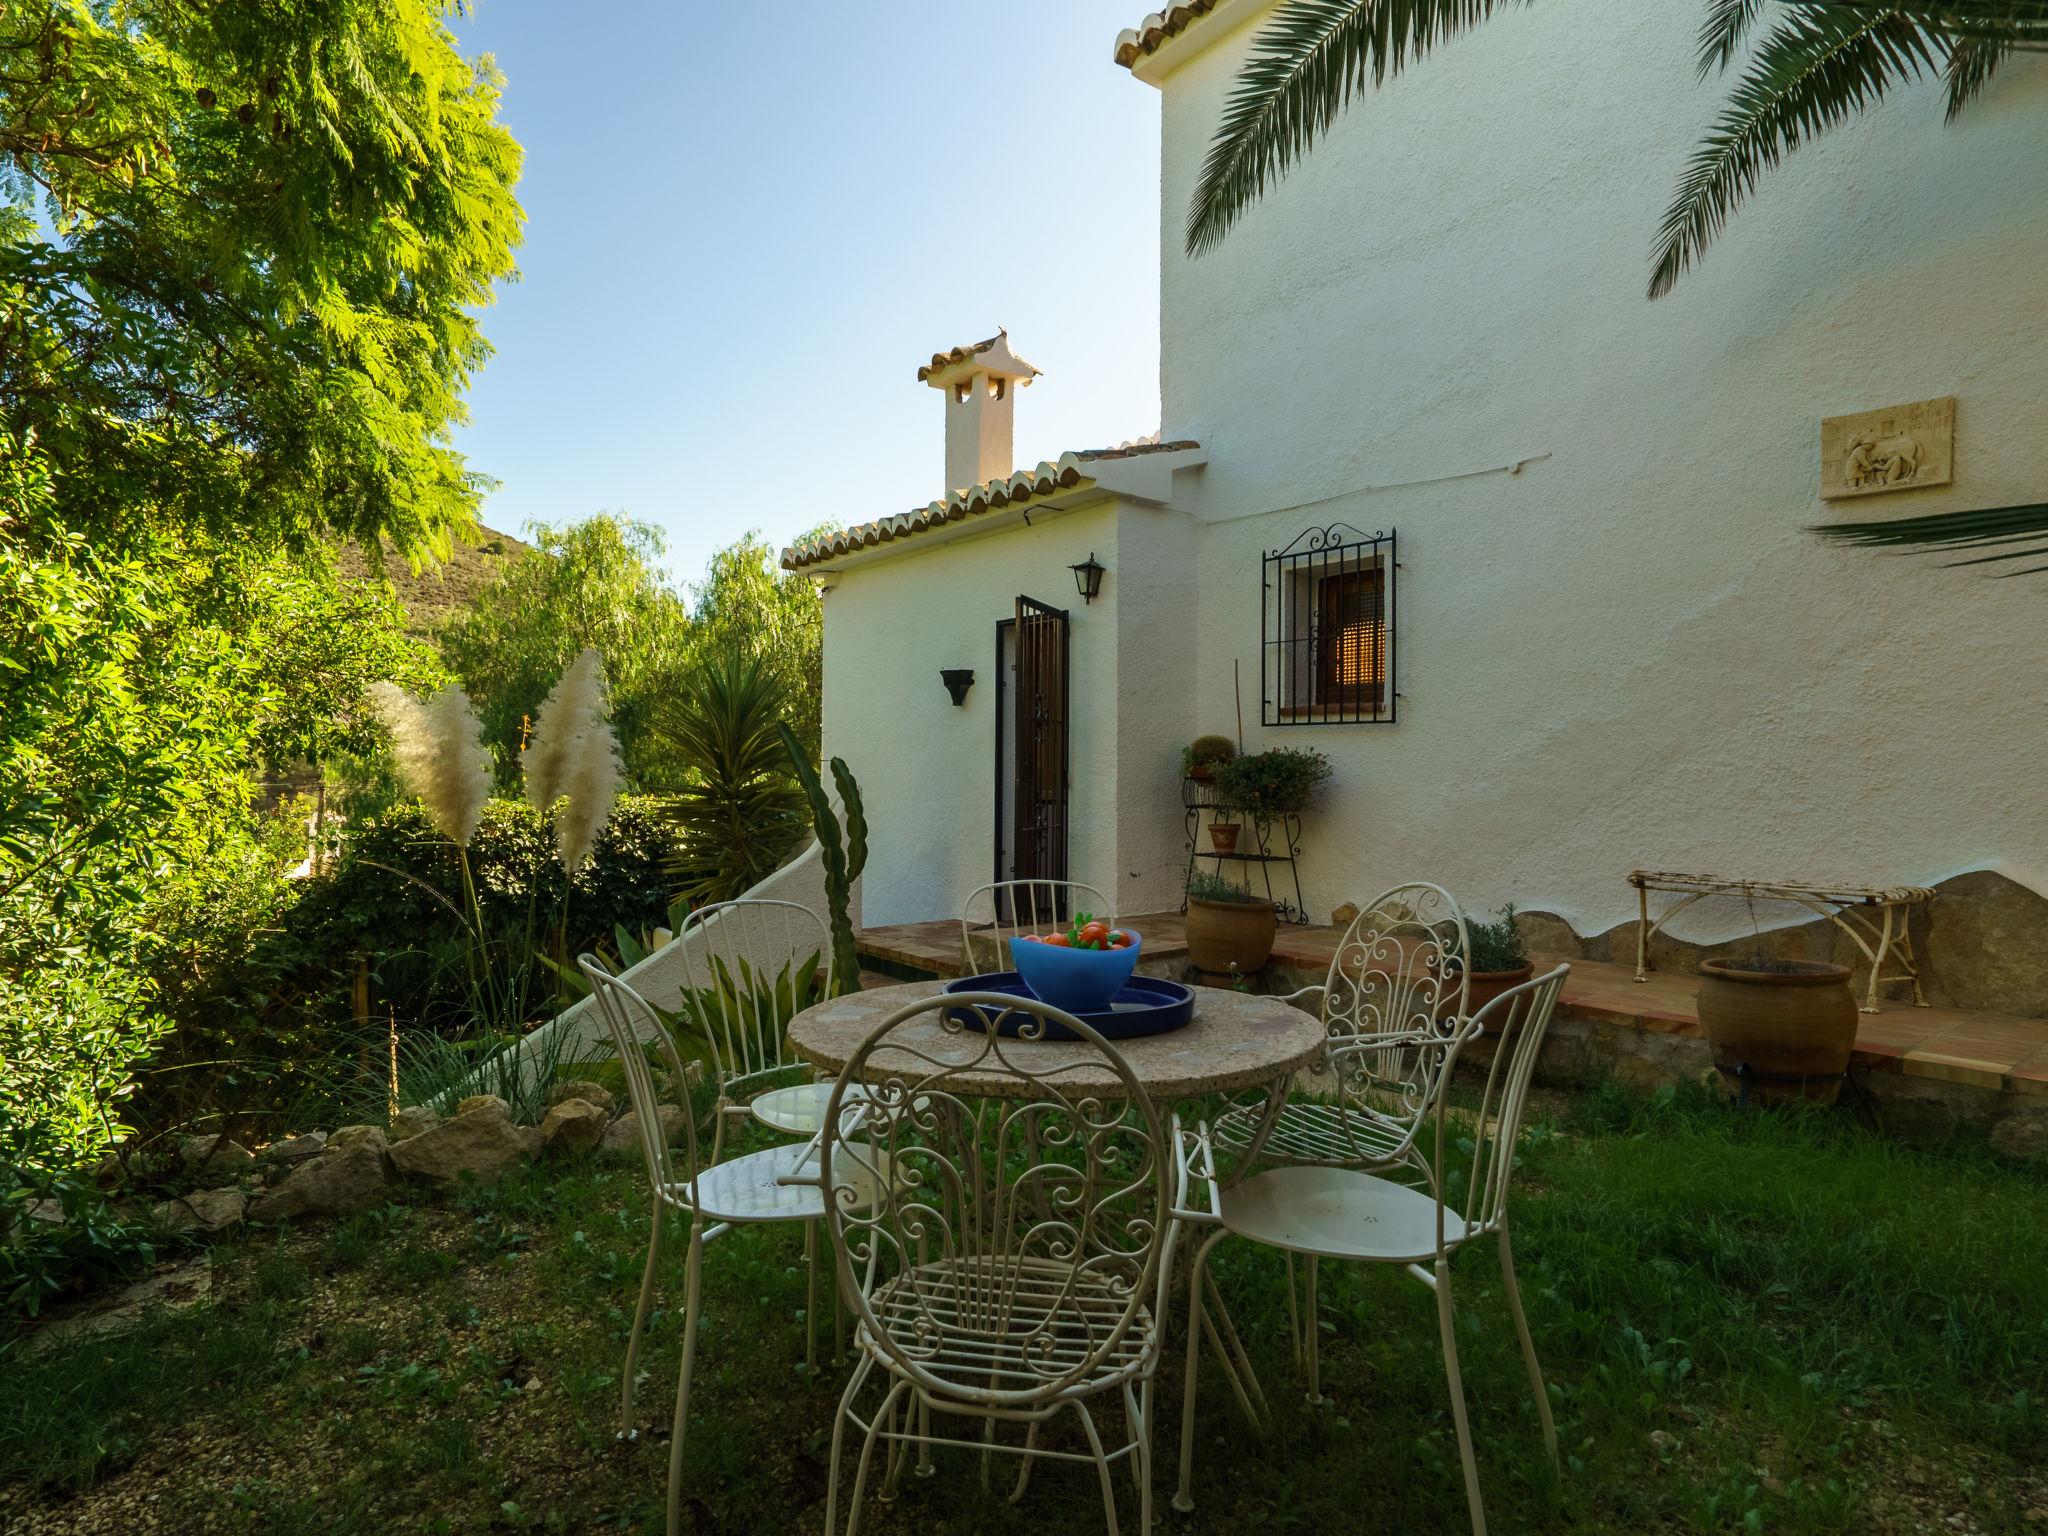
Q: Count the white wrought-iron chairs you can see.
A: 6